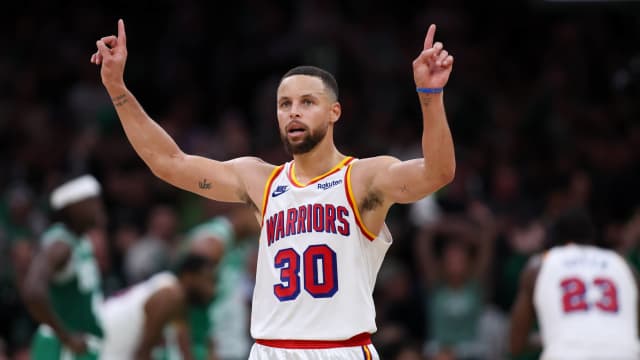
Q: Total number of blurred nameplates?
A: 1